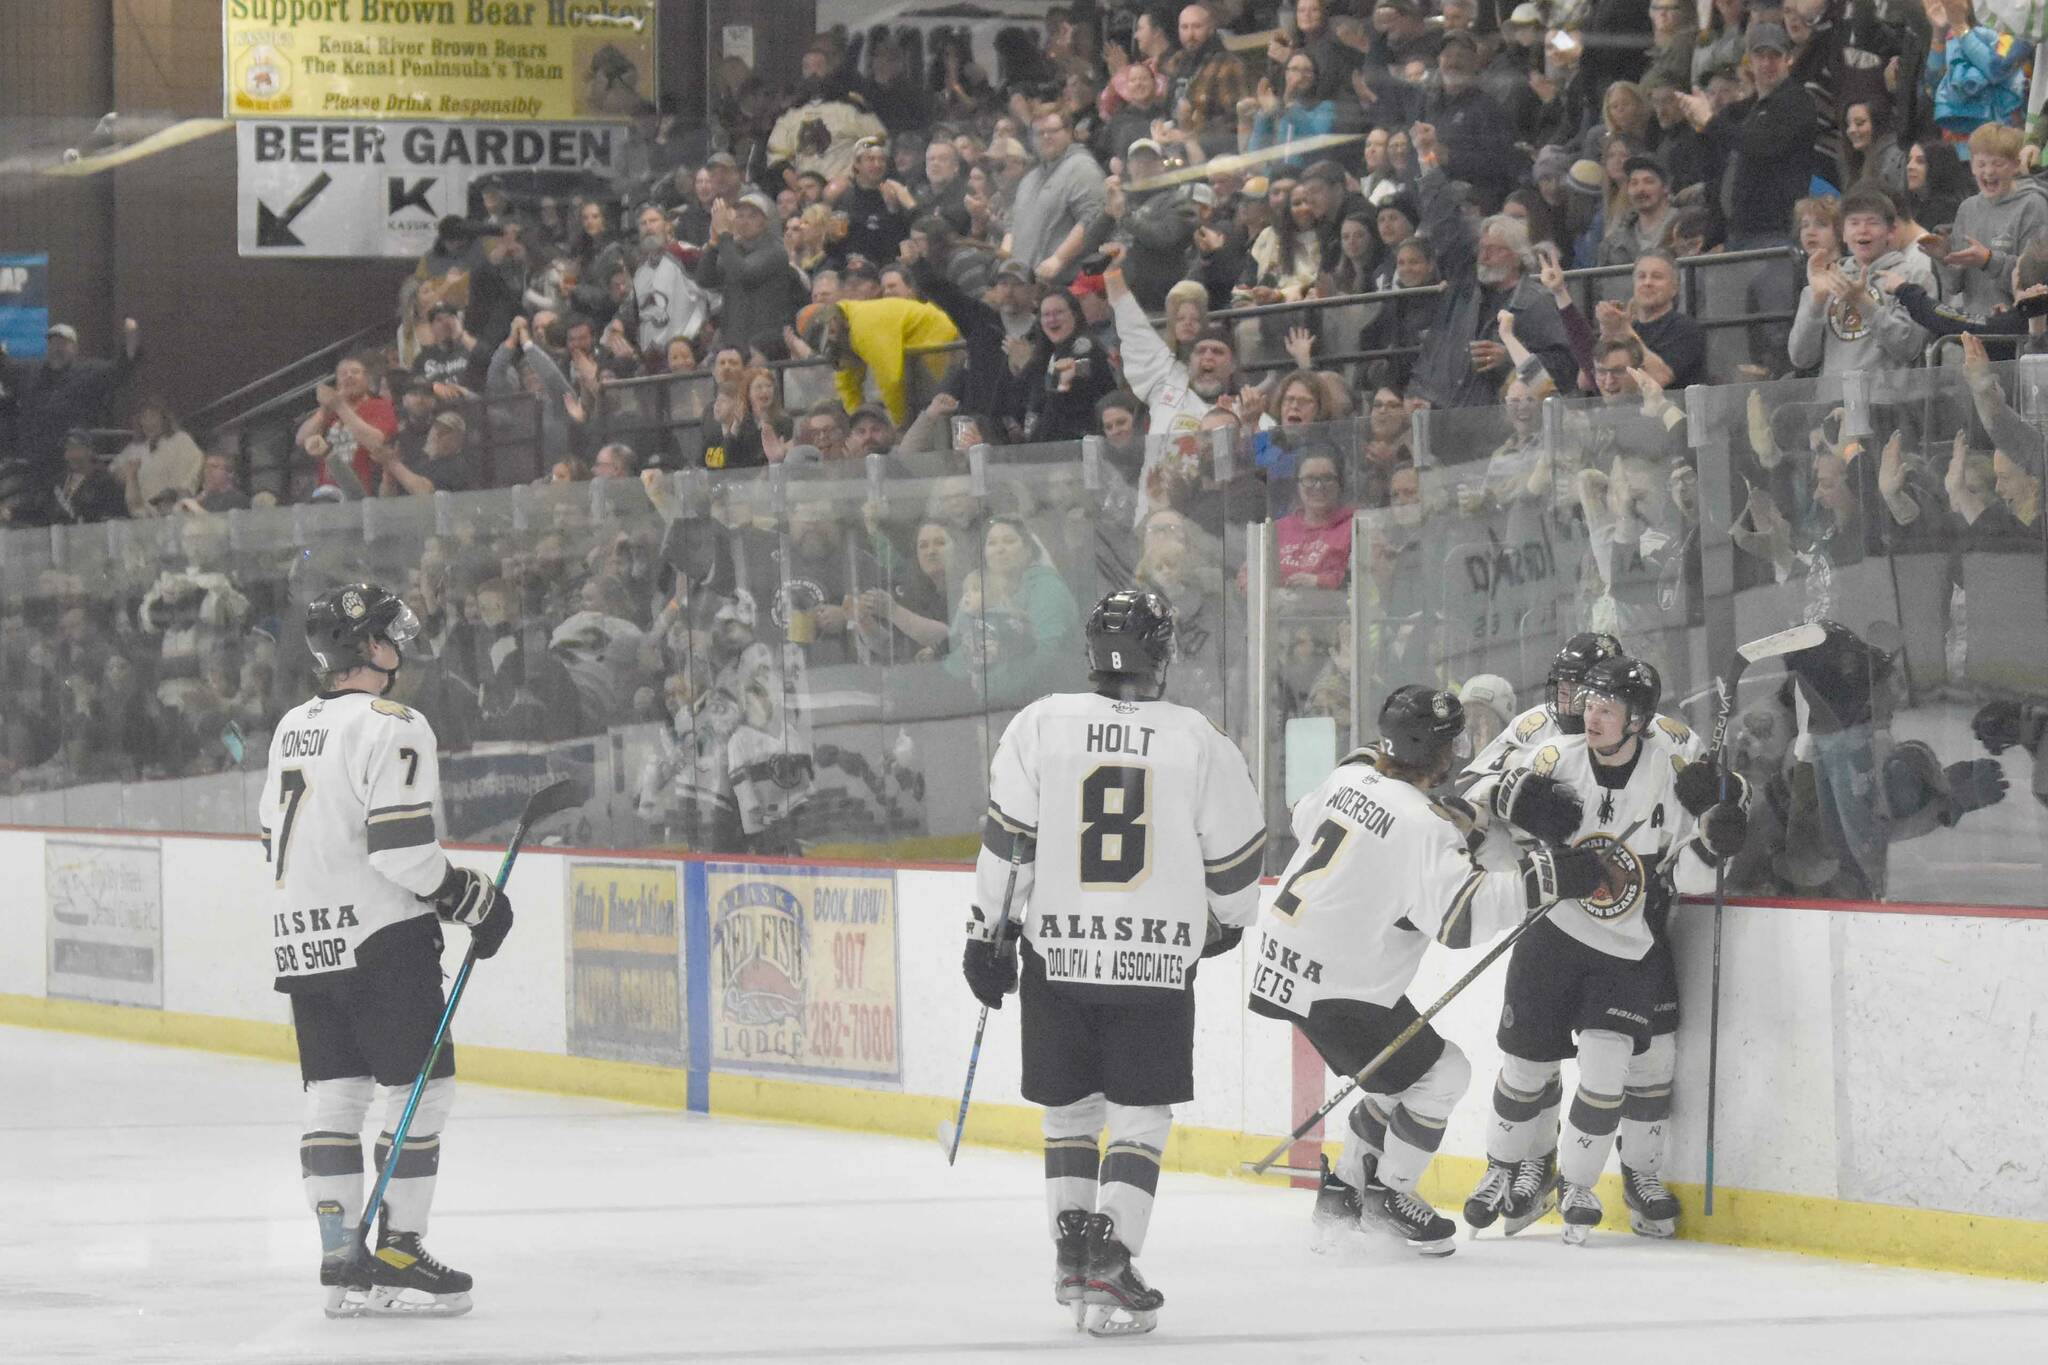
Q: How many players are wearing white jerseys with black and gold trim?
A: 5